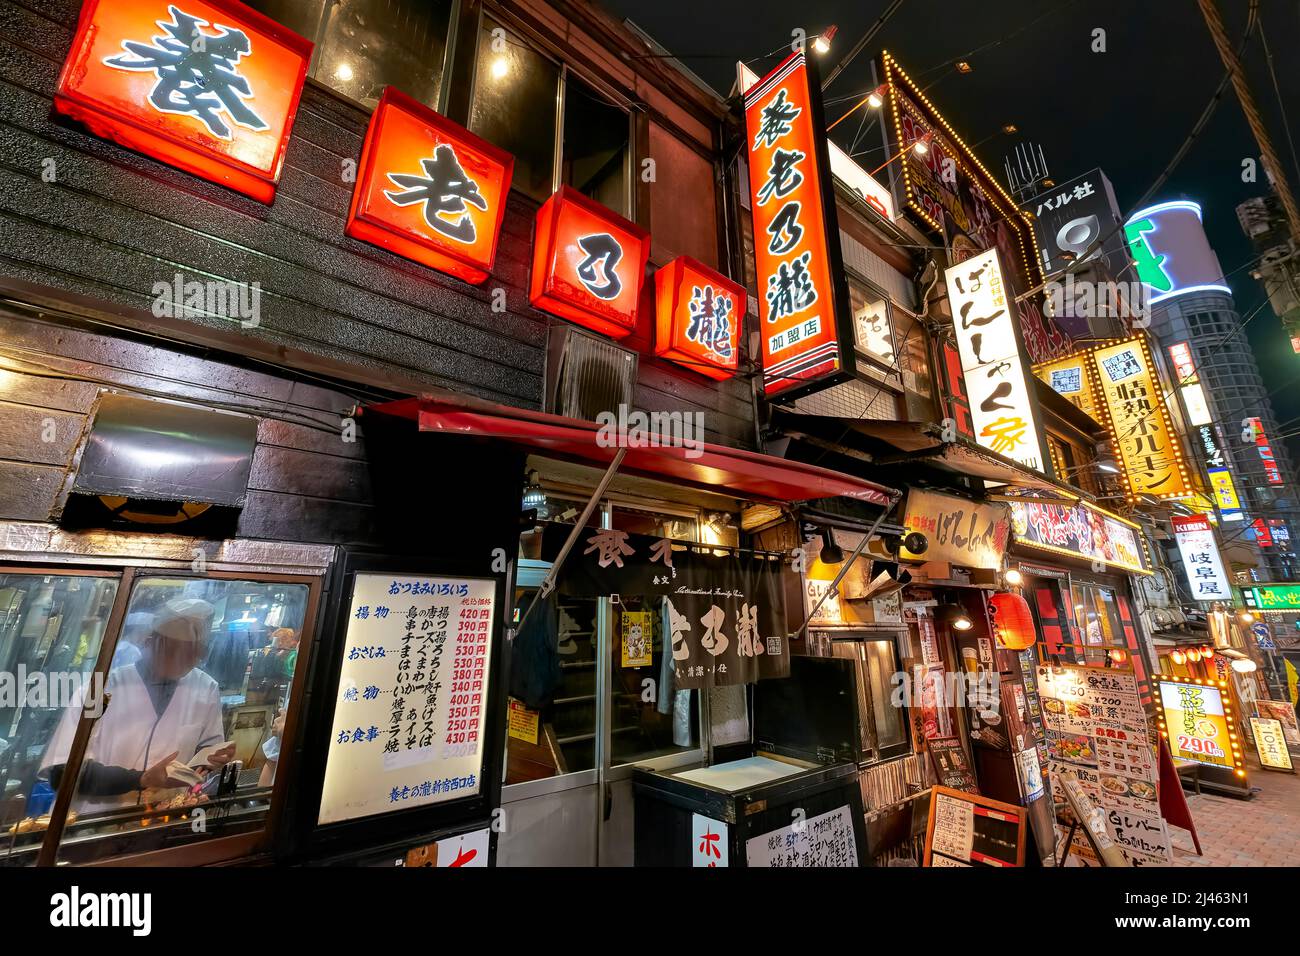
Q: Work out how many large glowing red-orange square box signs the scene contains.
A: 4